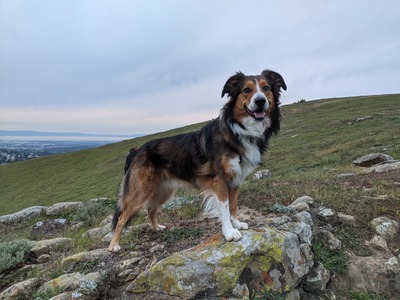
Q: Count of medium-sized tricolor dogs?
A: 1